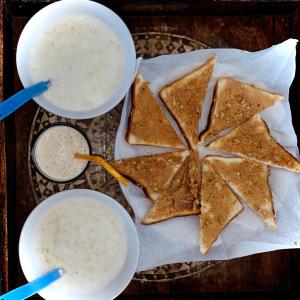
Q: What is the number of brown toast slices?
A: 8